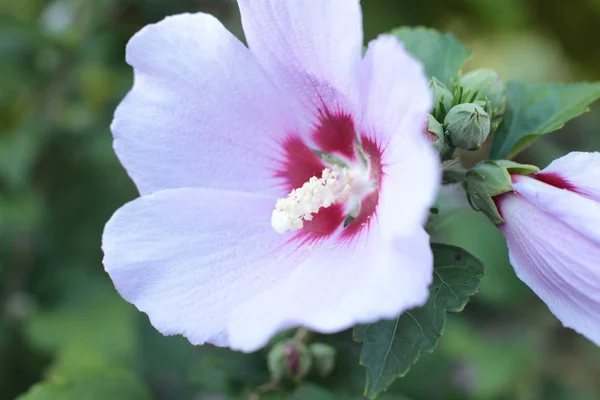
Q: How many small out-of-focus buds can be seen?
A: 2